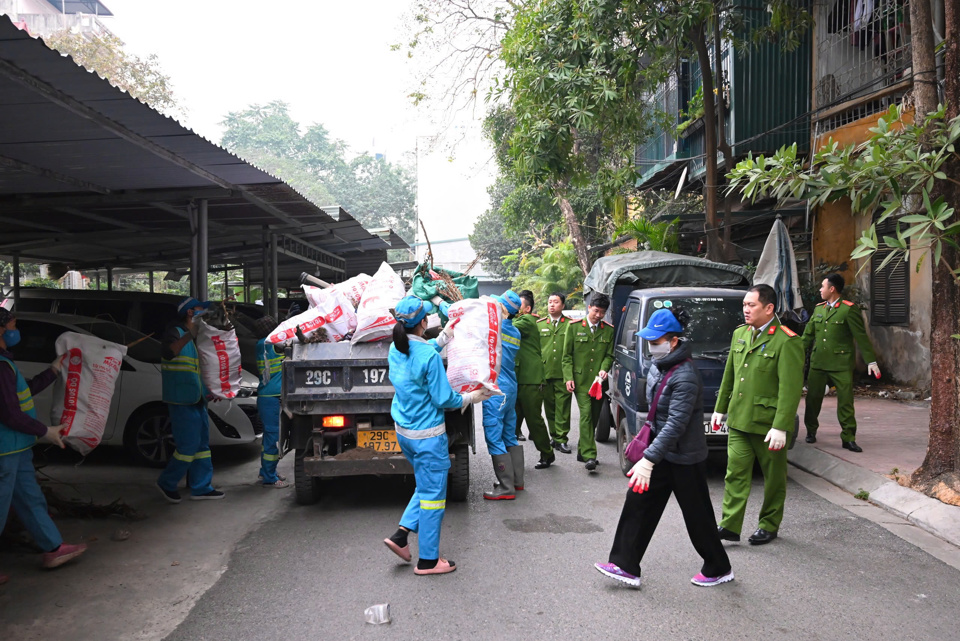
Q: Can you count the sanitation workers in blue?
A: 5